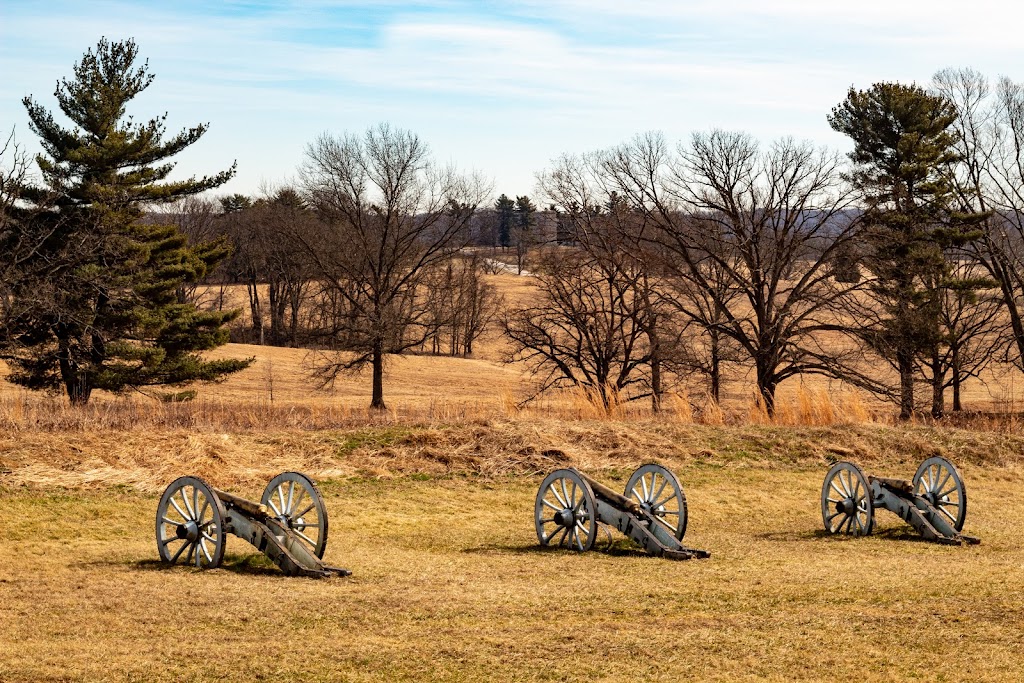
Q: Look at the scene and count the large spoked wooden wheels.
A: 6